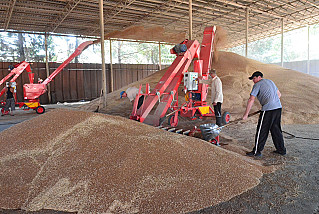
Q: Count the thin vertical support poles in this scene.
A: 8